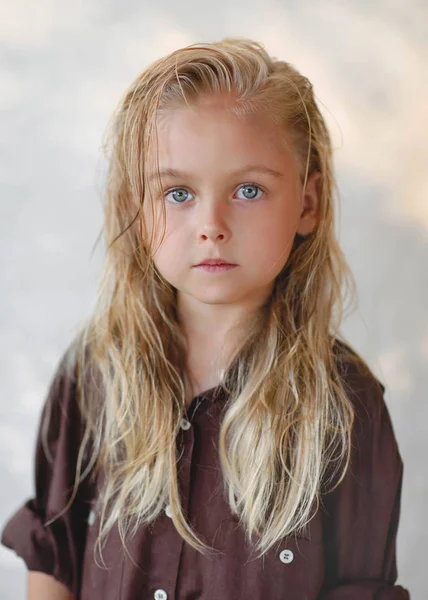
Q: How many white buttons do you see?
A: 5